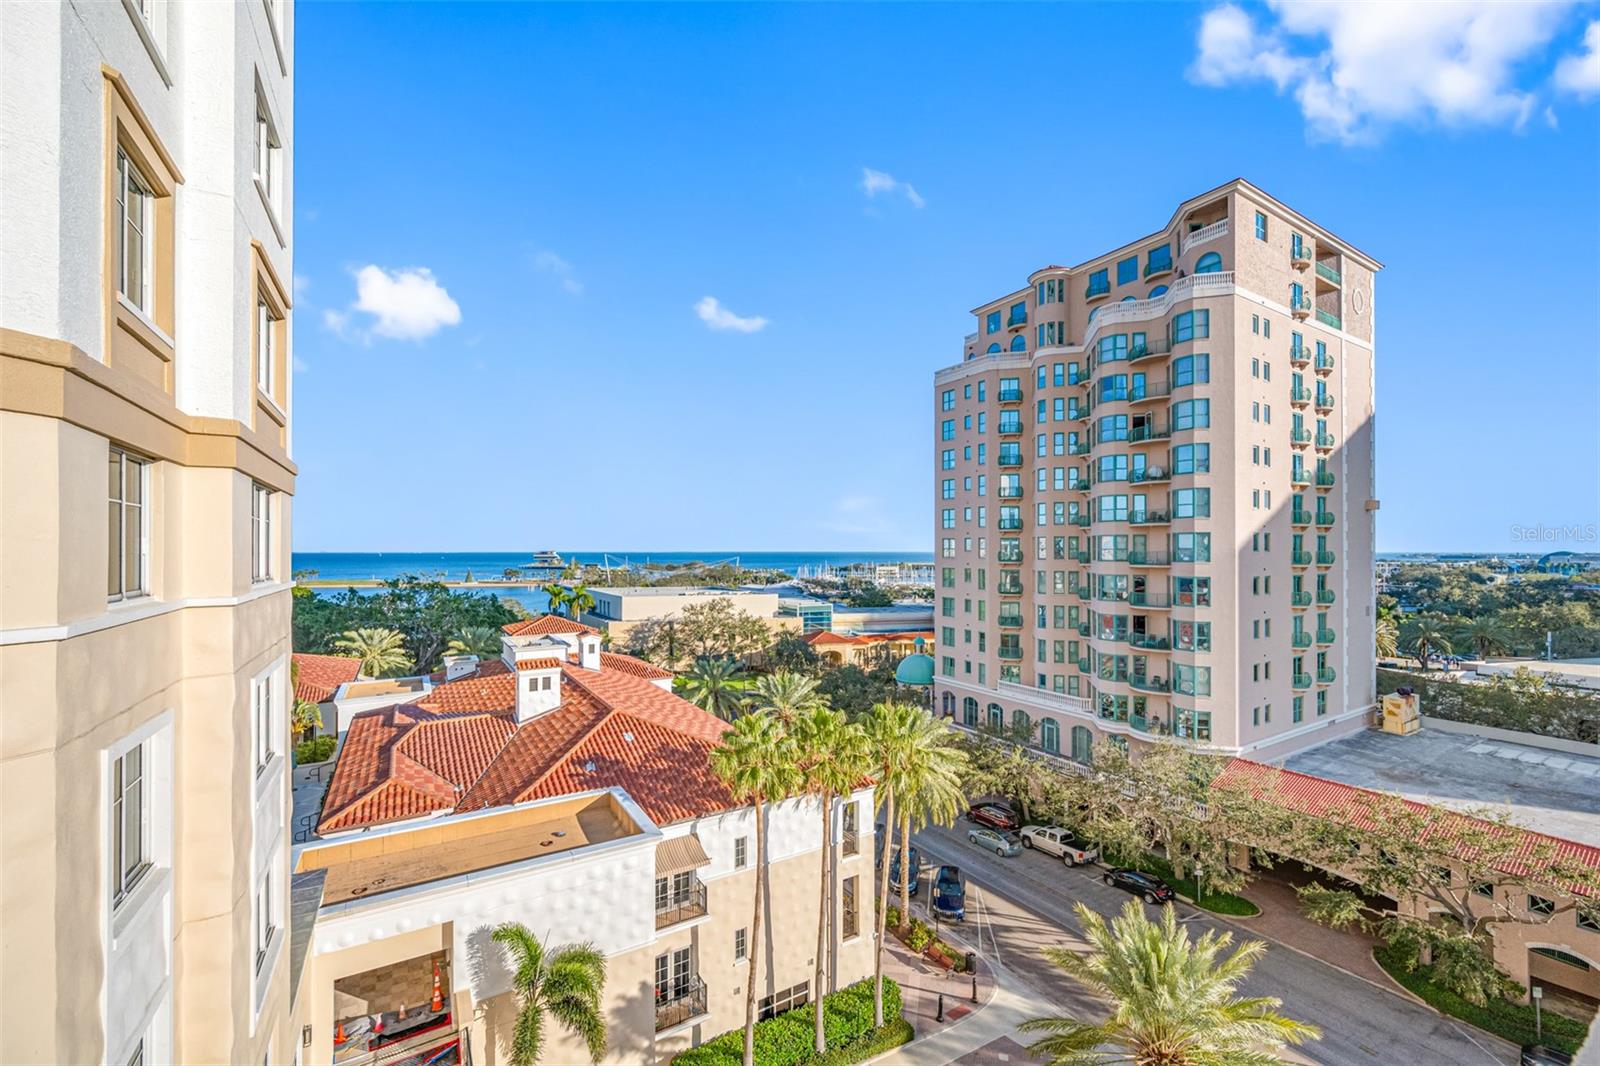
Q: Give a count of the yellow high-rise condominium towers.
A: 0